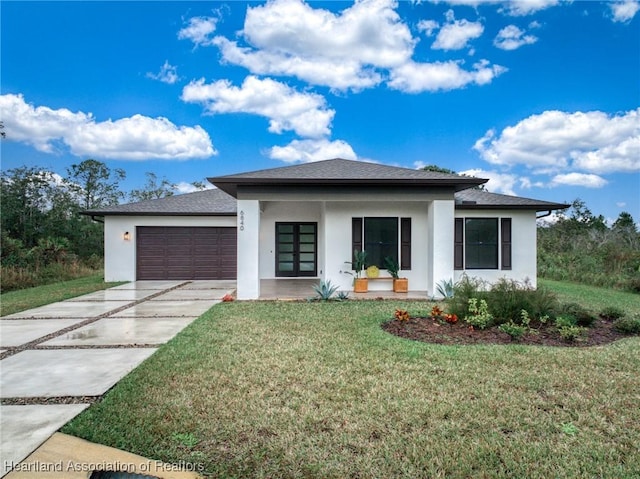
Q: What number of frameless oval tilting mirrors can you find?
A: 0